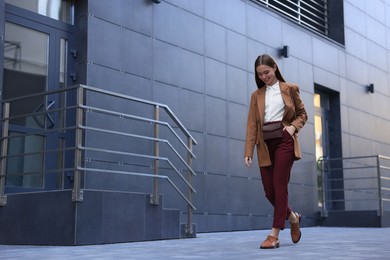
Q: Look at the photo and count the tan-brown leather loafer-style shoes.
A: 2